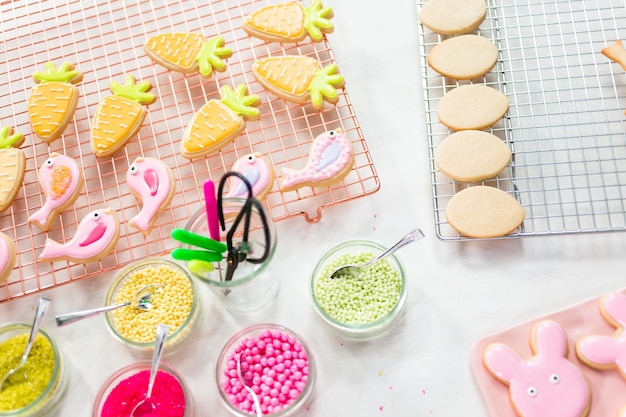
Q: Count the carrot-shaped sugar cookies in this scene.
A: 7